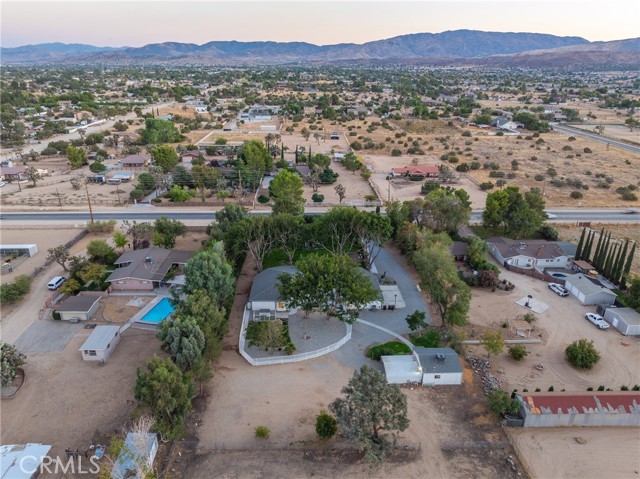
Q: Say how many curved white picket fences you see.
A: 1